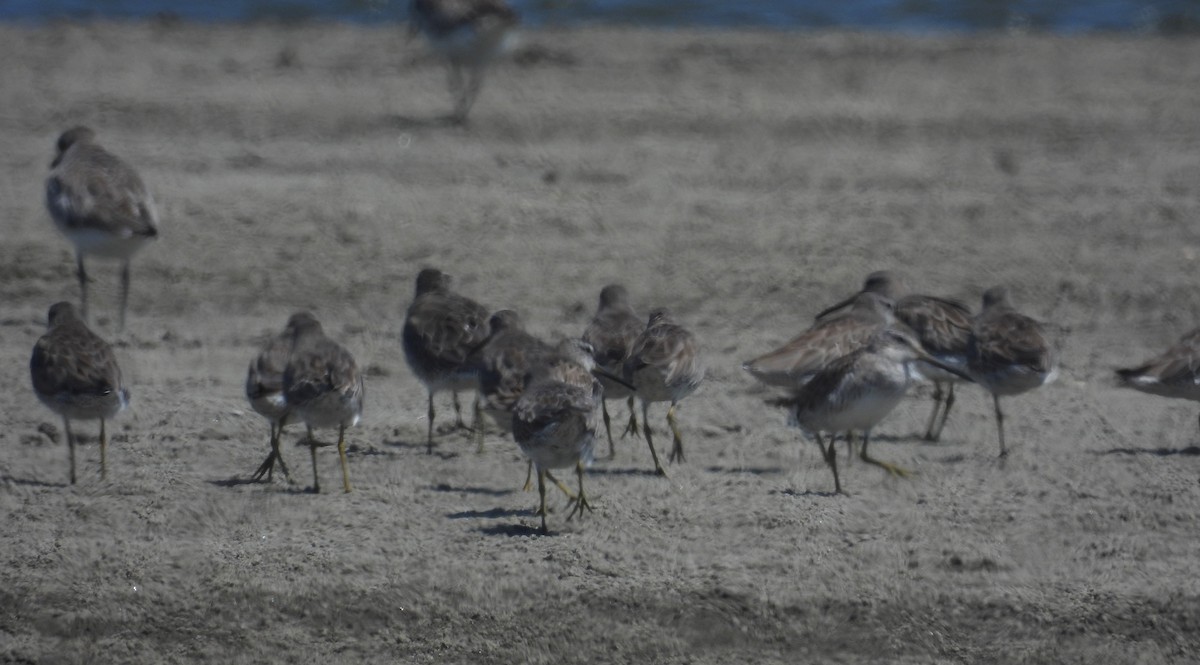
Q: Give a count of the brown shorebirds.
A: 15